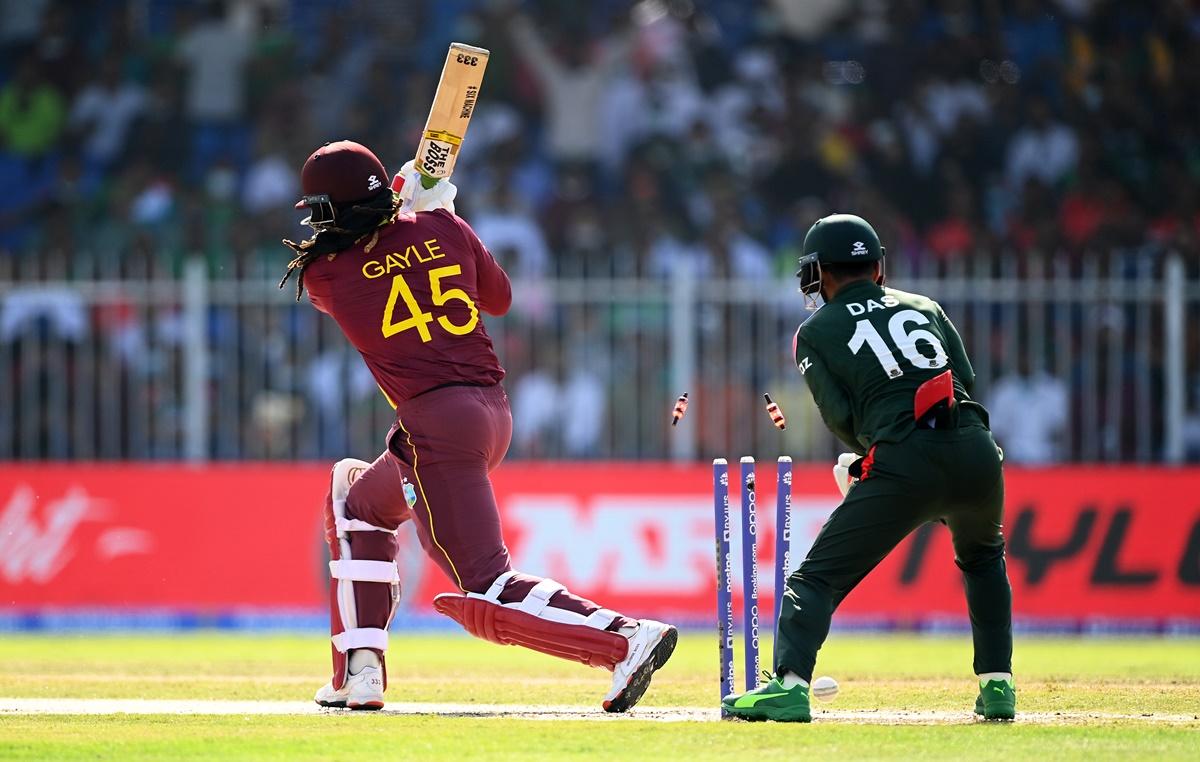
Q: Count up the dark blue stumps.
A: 3